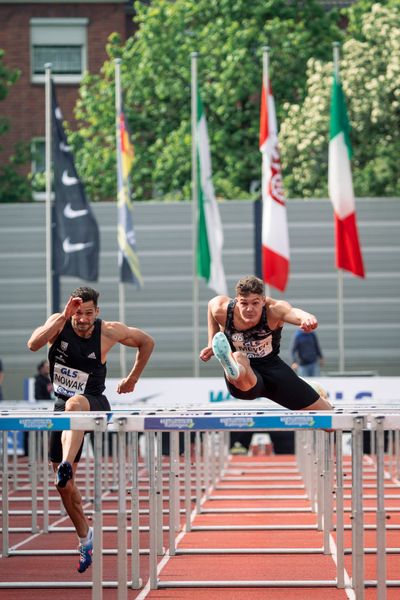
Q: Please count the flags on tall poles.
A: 5